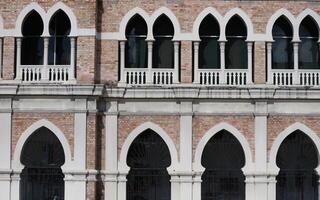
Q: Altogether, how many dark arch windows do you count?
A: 12